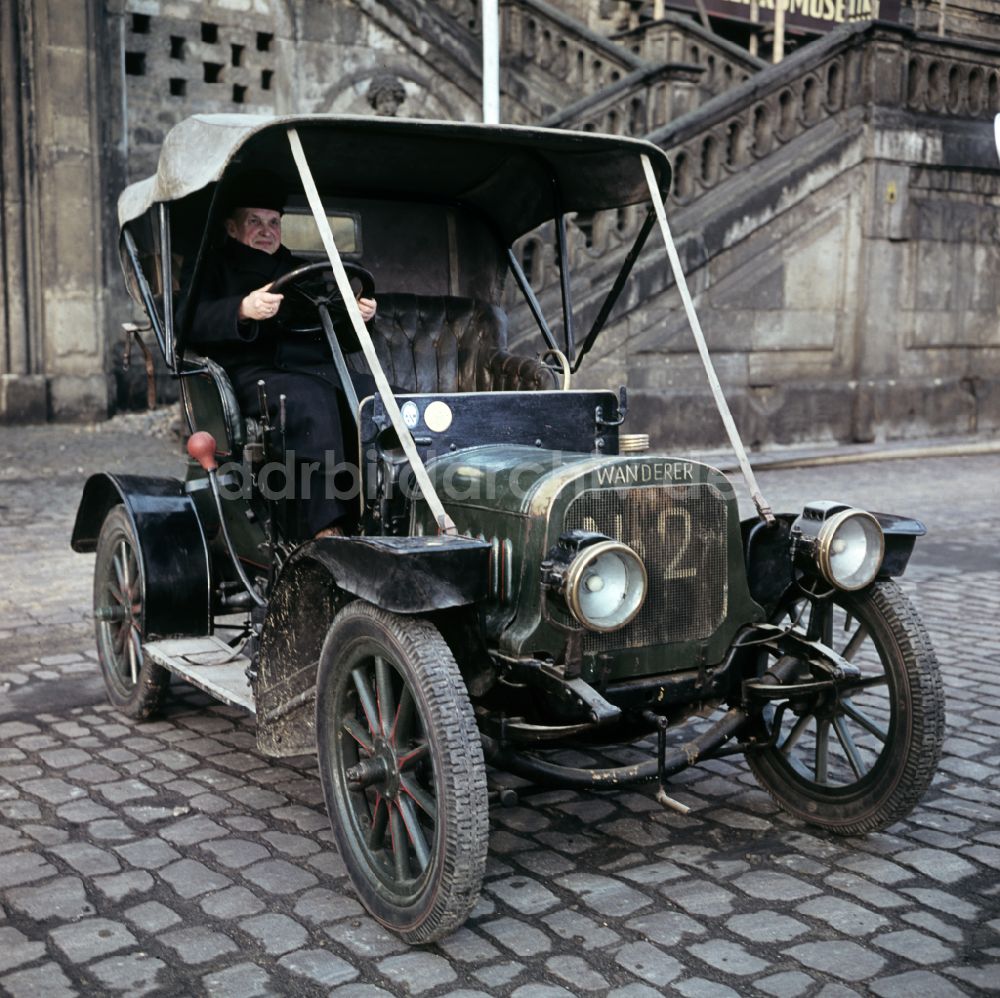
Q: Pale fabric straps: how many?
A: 2